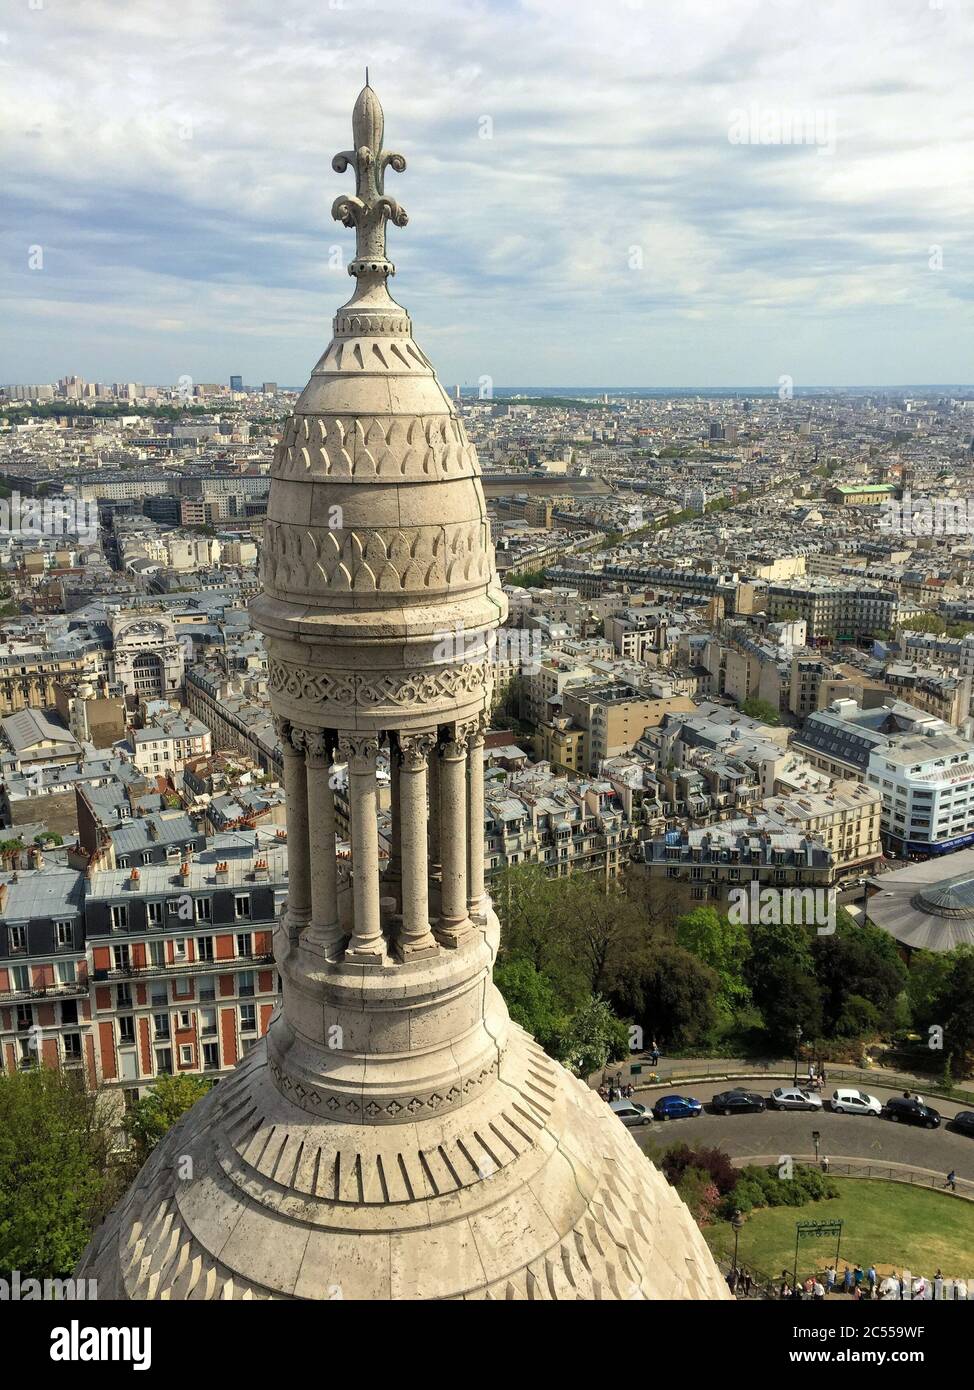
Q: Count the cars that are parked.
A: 7